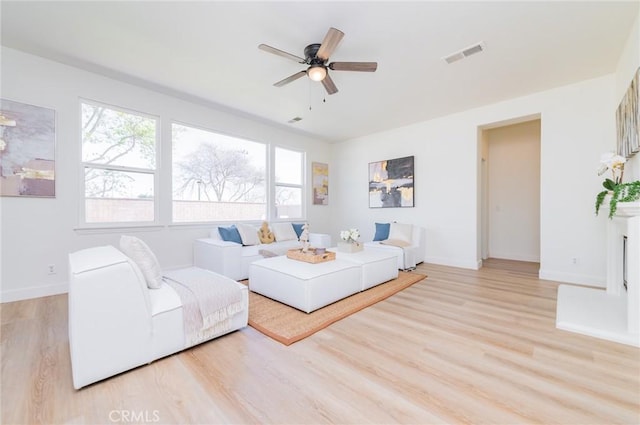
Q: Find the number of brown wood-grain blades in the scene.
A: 5